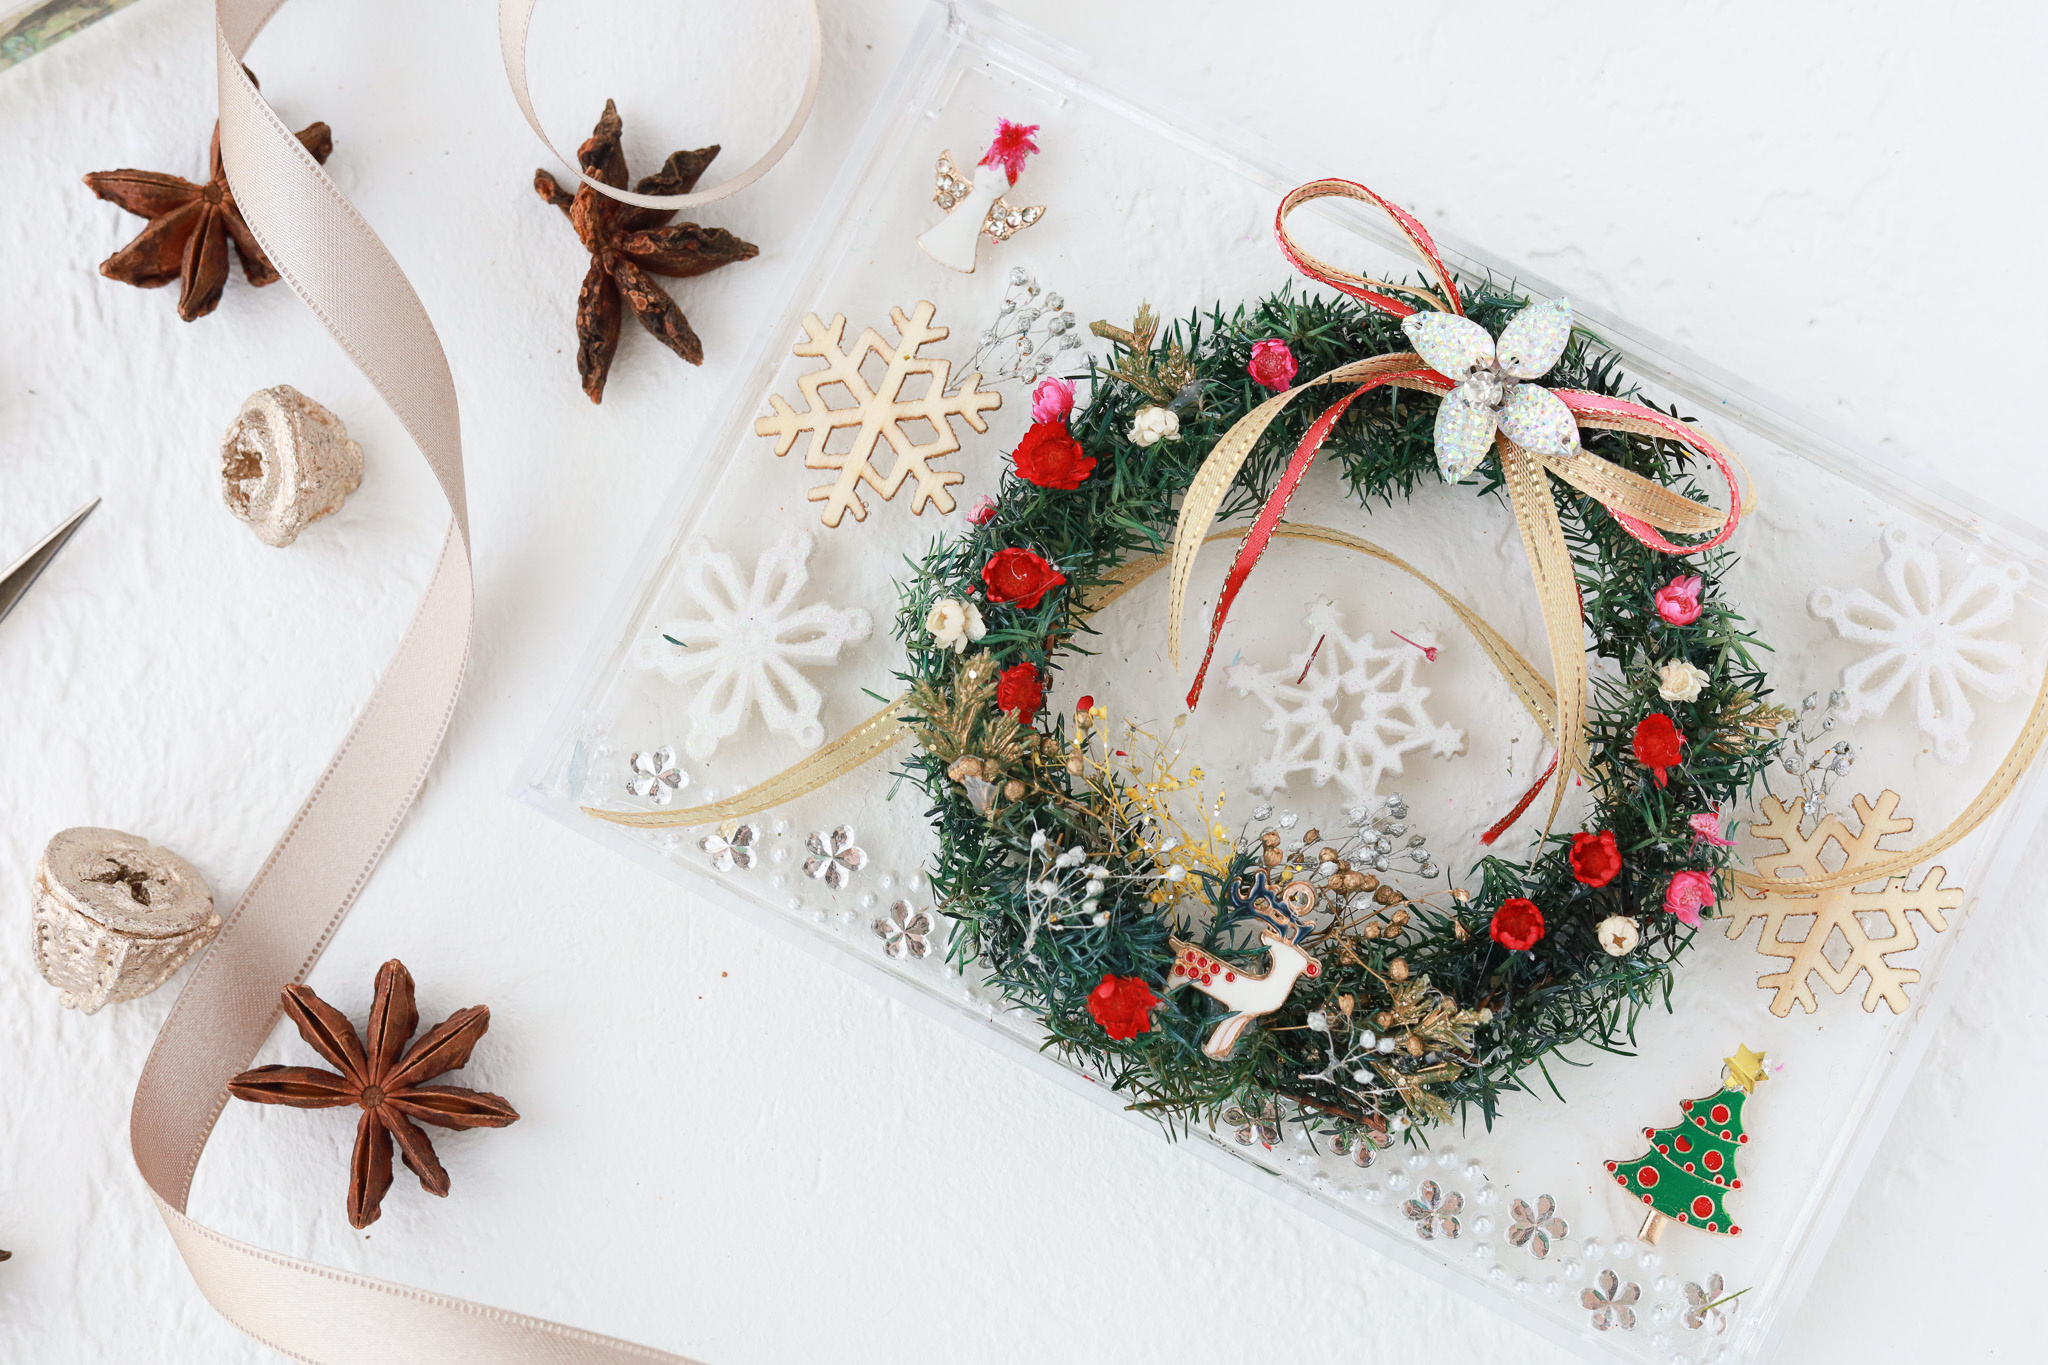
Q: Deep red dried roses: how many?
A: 7